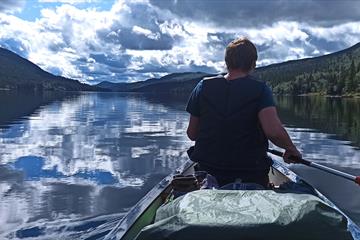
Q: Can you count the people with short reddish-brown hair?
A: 1